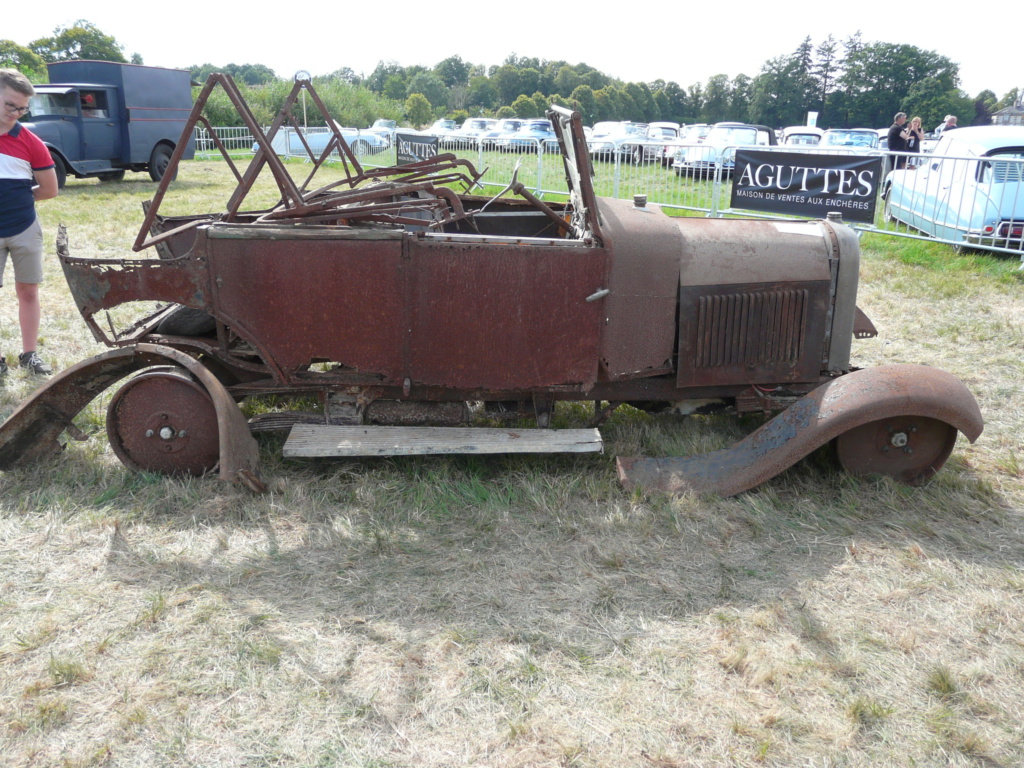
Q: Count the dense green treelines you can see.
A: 1